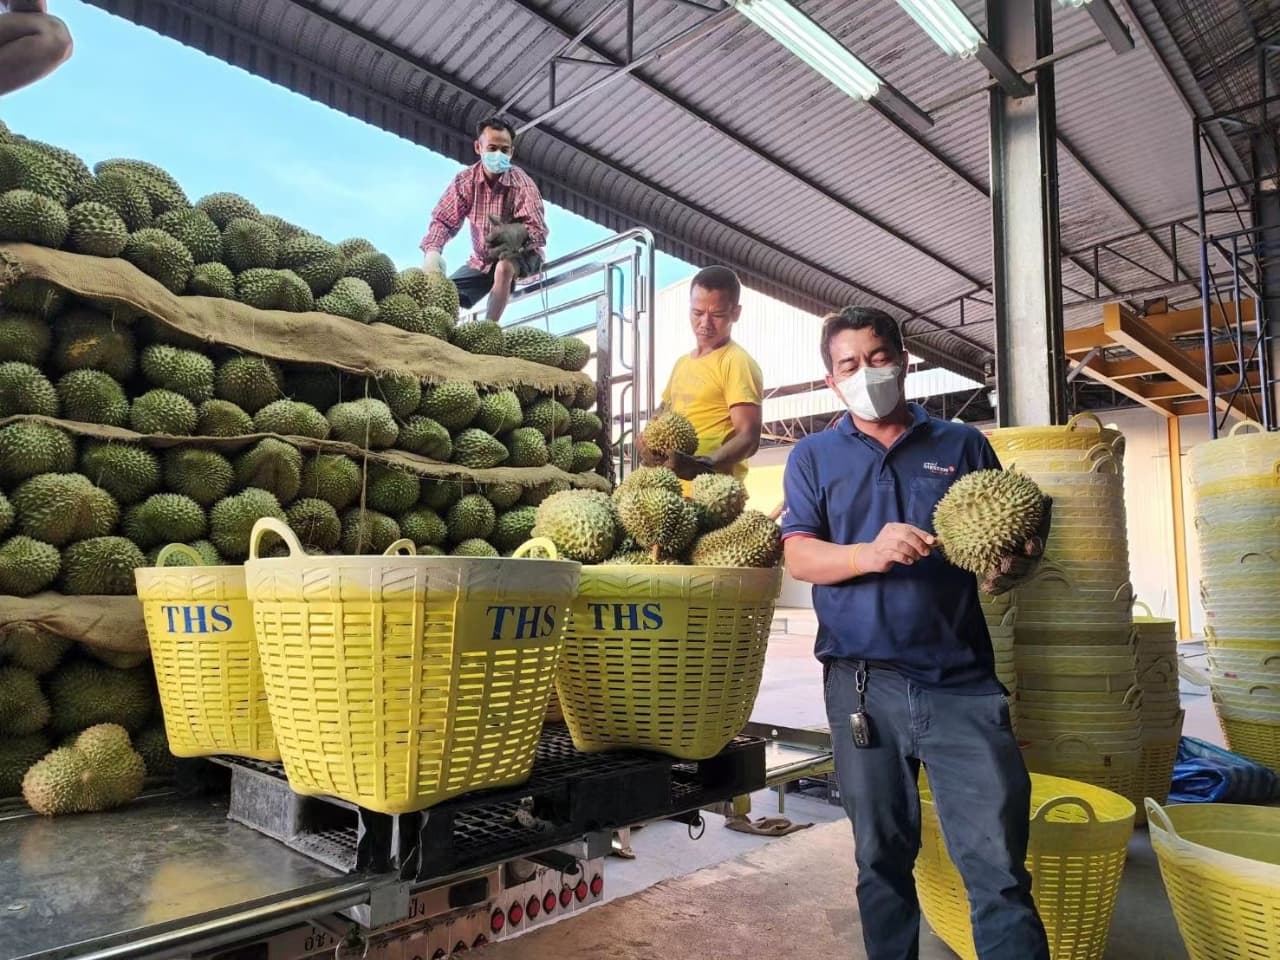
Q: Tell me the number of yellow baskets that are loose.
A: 5